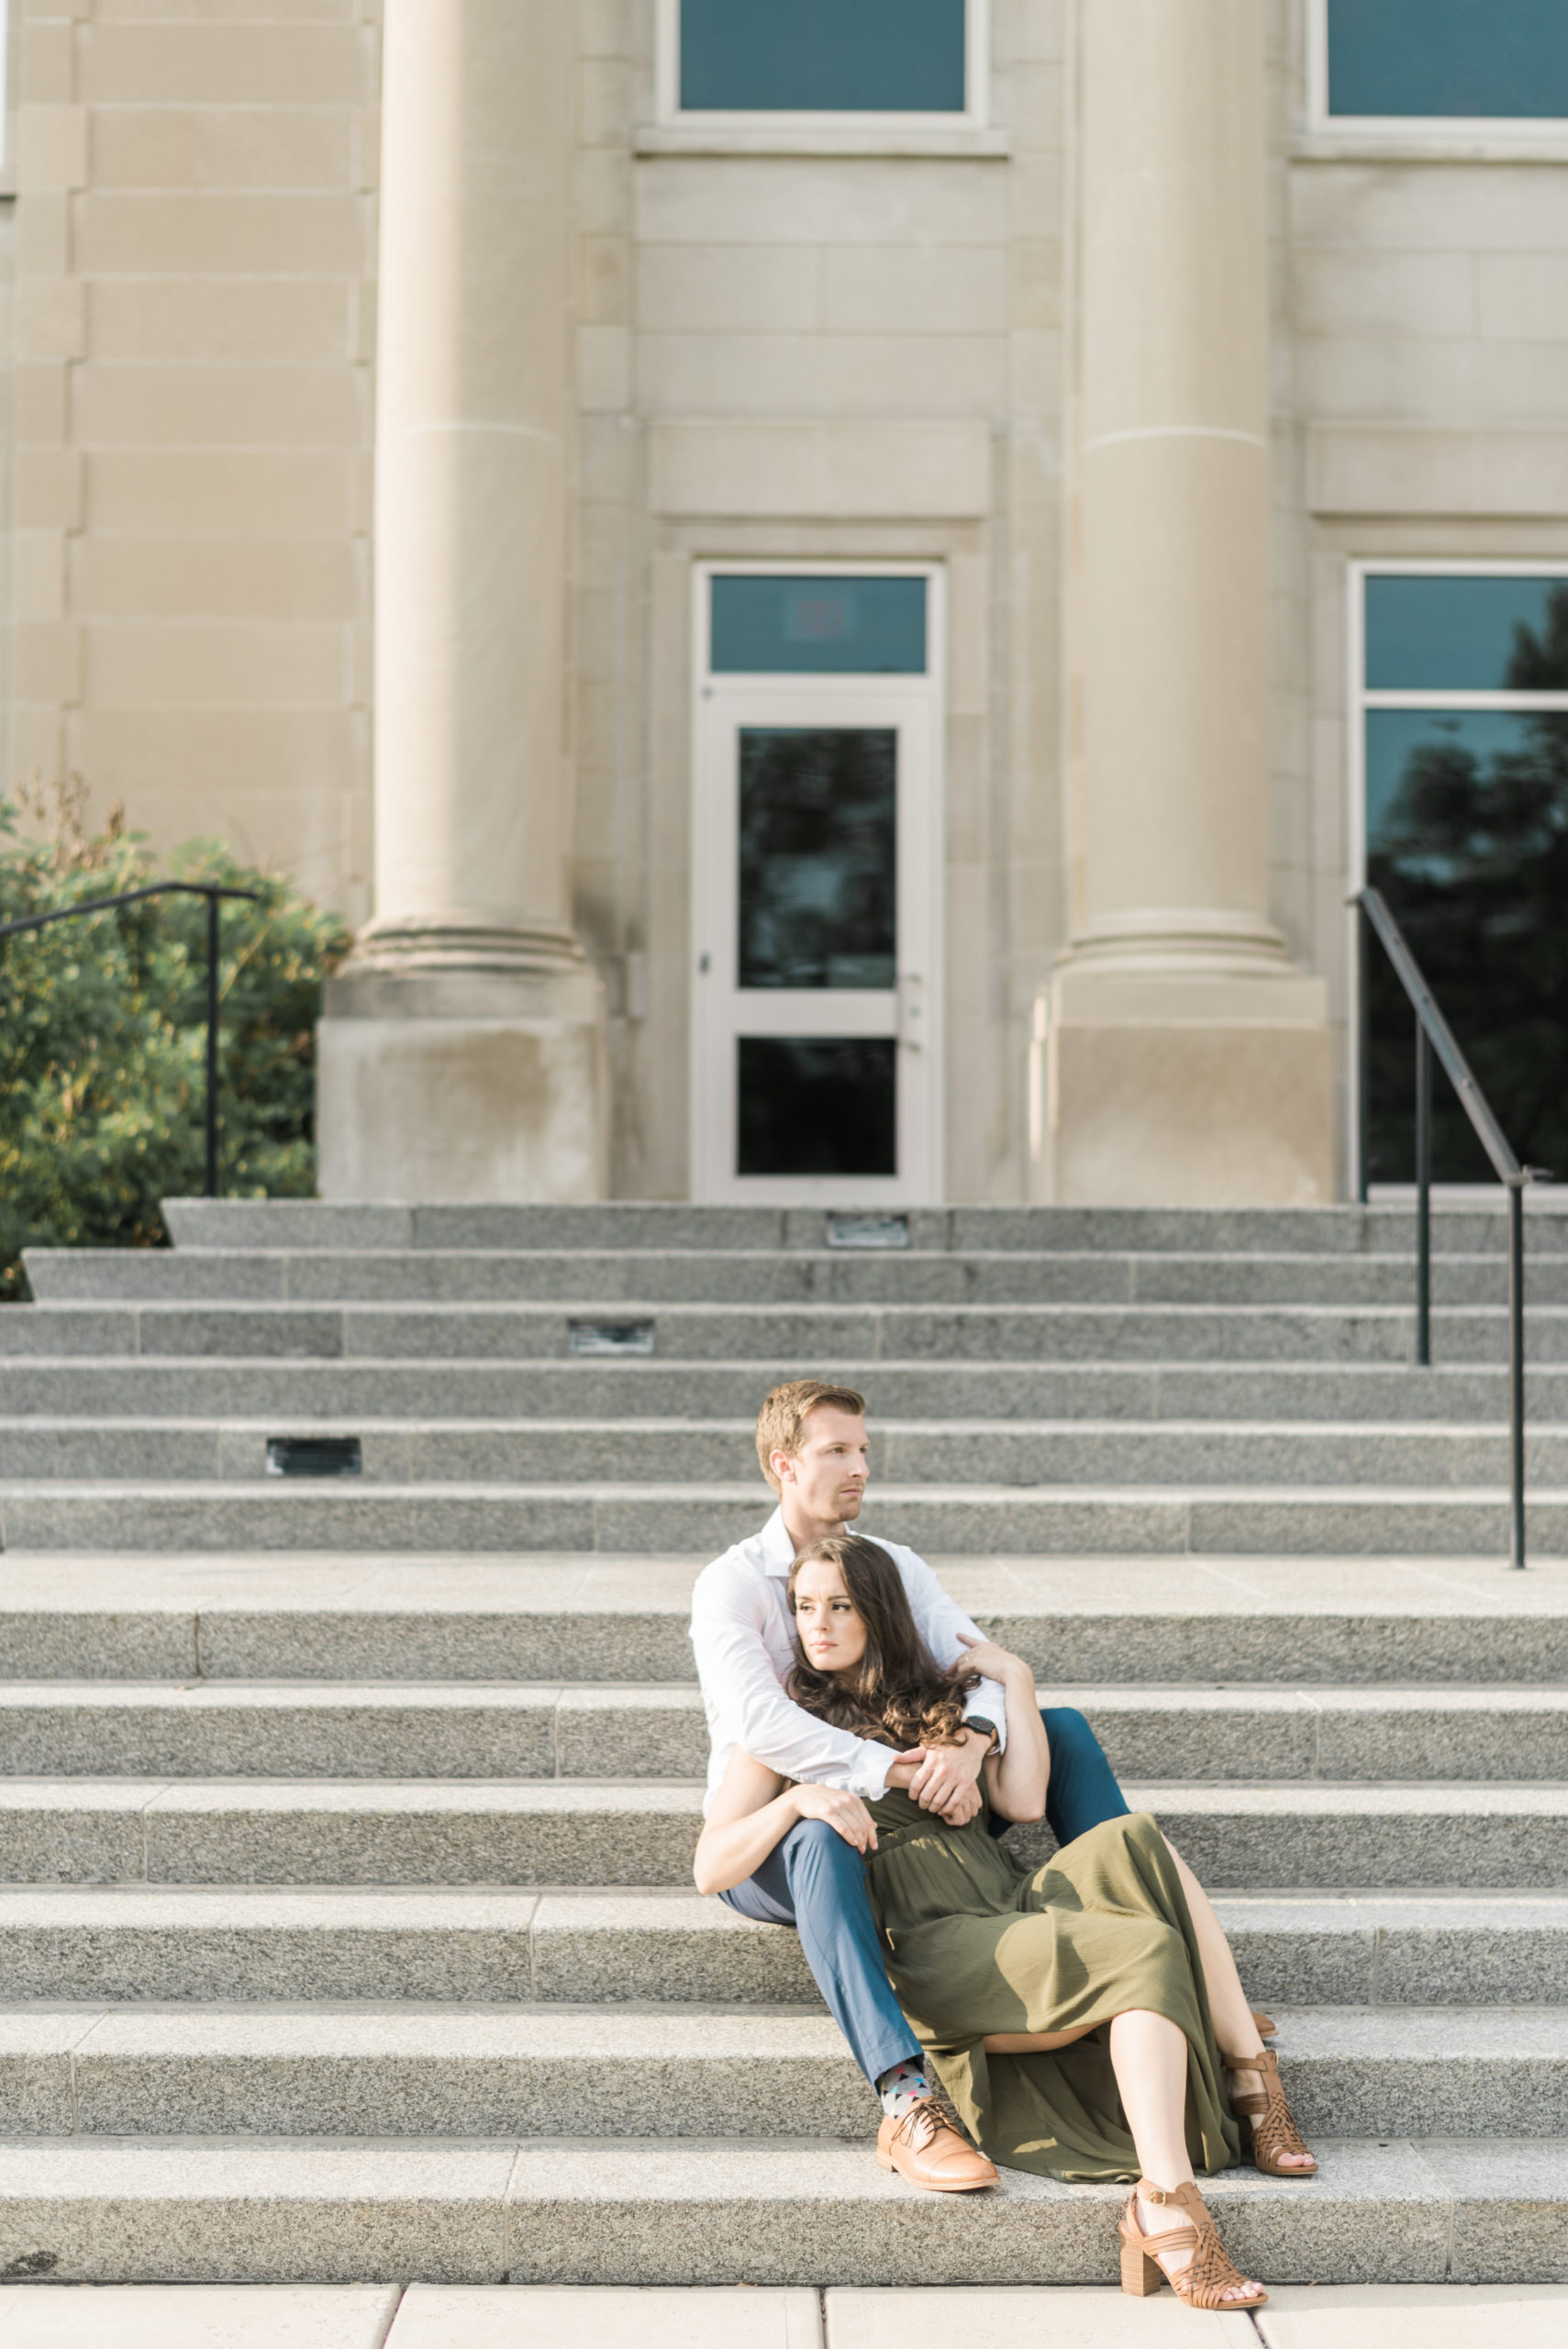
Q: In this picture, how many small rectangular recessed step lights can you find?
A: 3